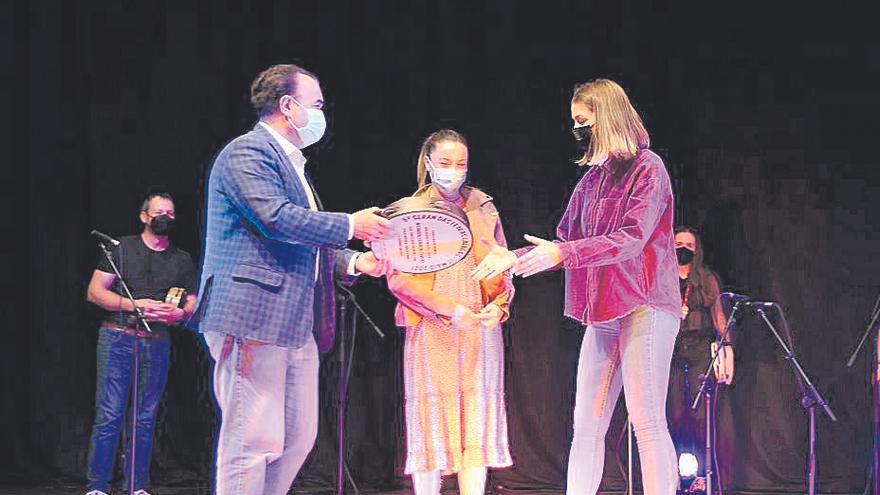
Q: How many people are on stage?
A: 5